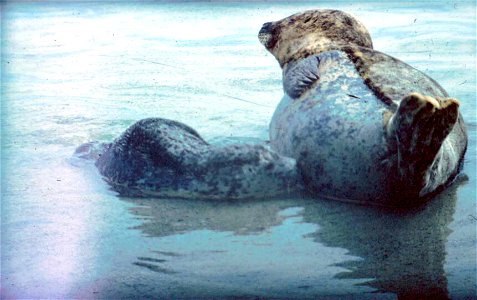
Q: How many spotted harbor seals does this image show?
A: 2